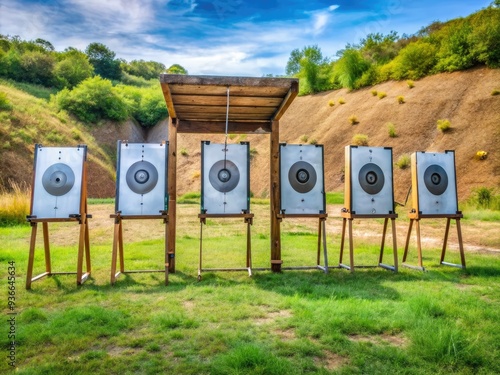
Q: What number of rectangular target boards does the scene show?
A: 6